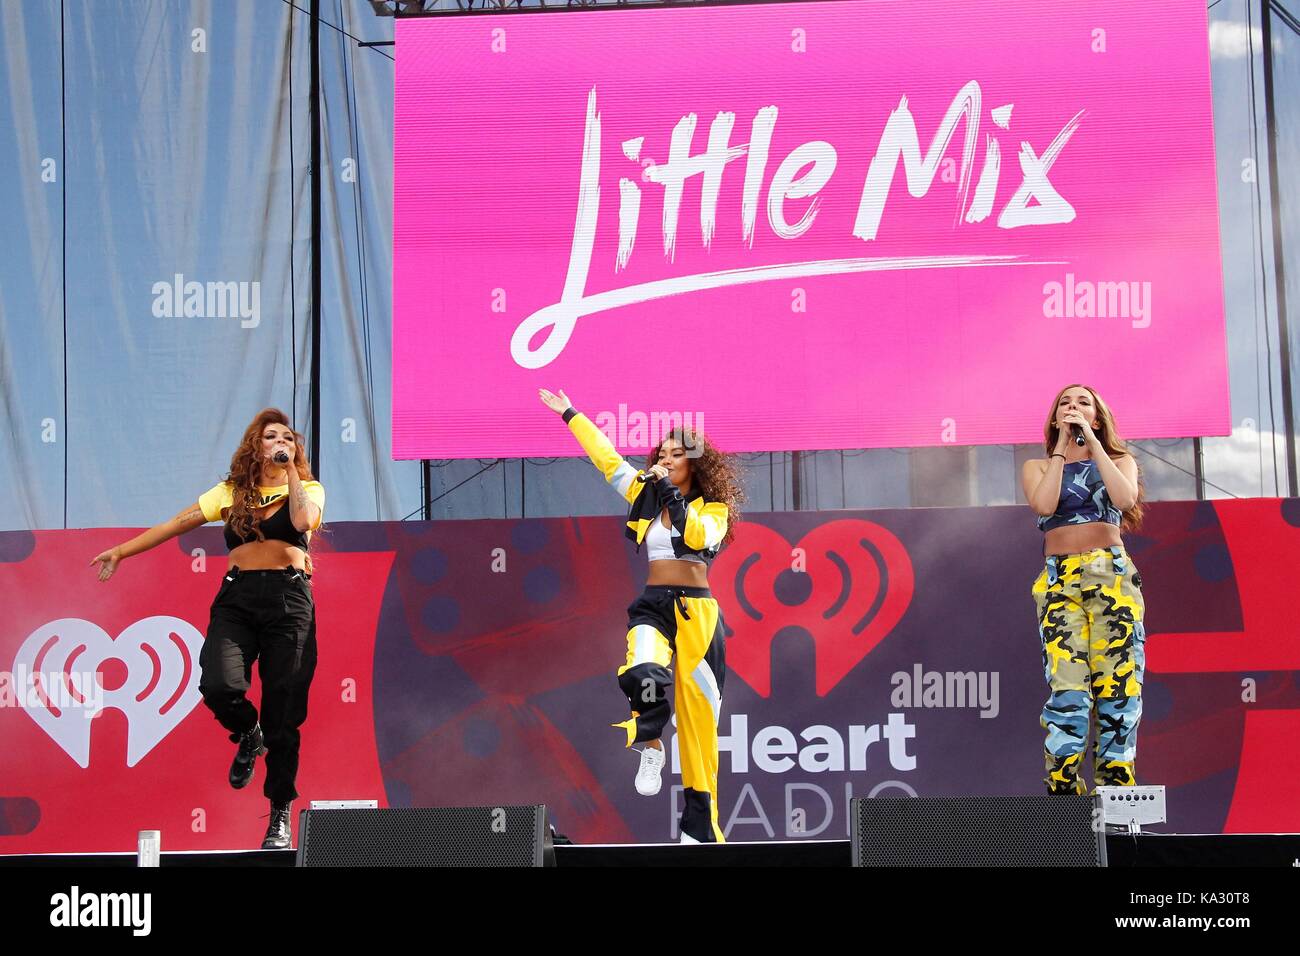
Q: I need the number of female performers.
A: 3